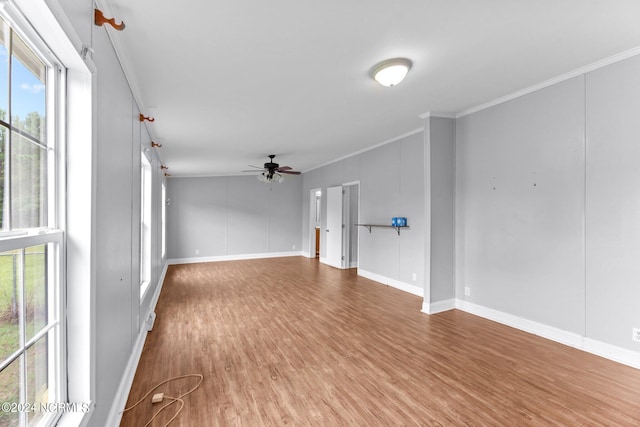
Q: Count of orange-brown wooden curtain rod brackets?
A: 5